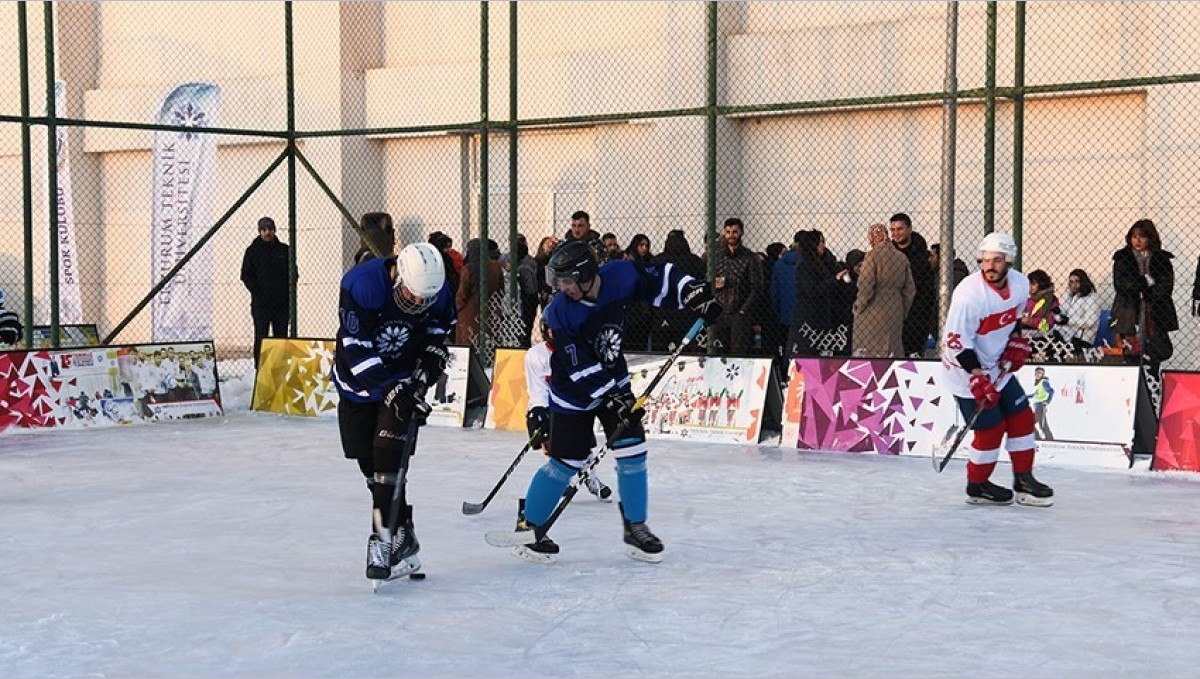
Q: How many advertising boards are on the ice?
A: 5